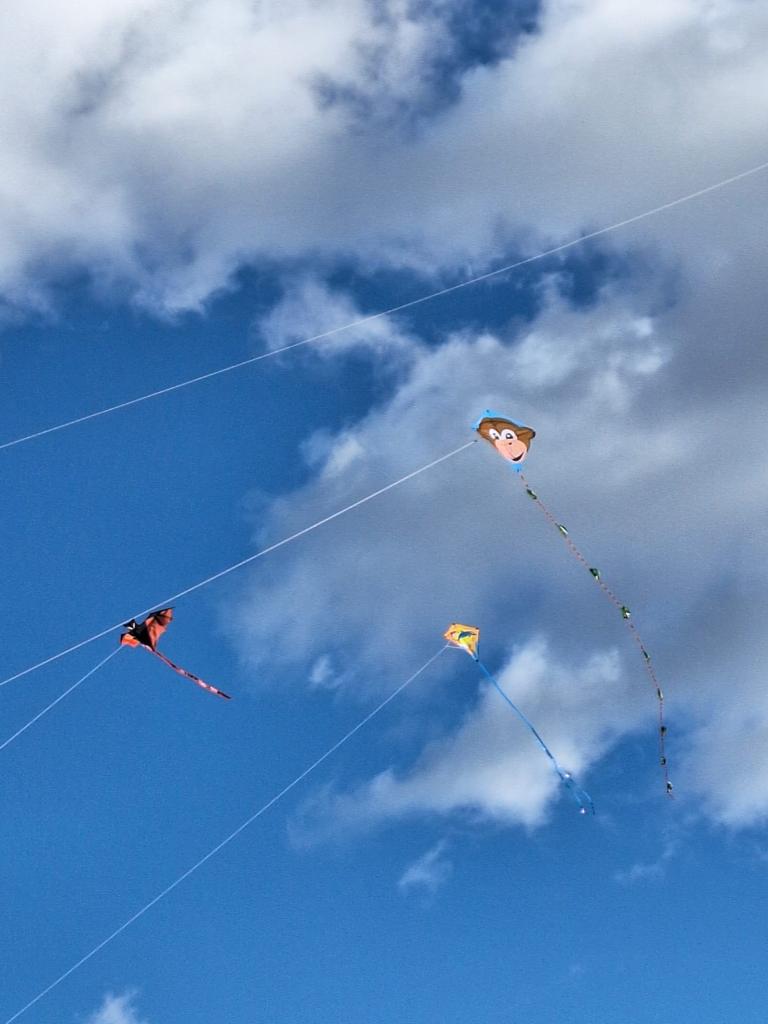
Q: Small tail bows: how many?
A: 9